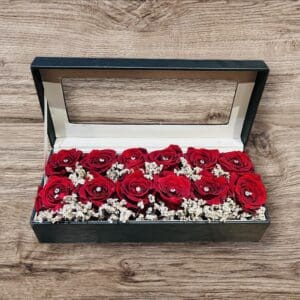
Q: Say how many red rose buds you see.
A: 12